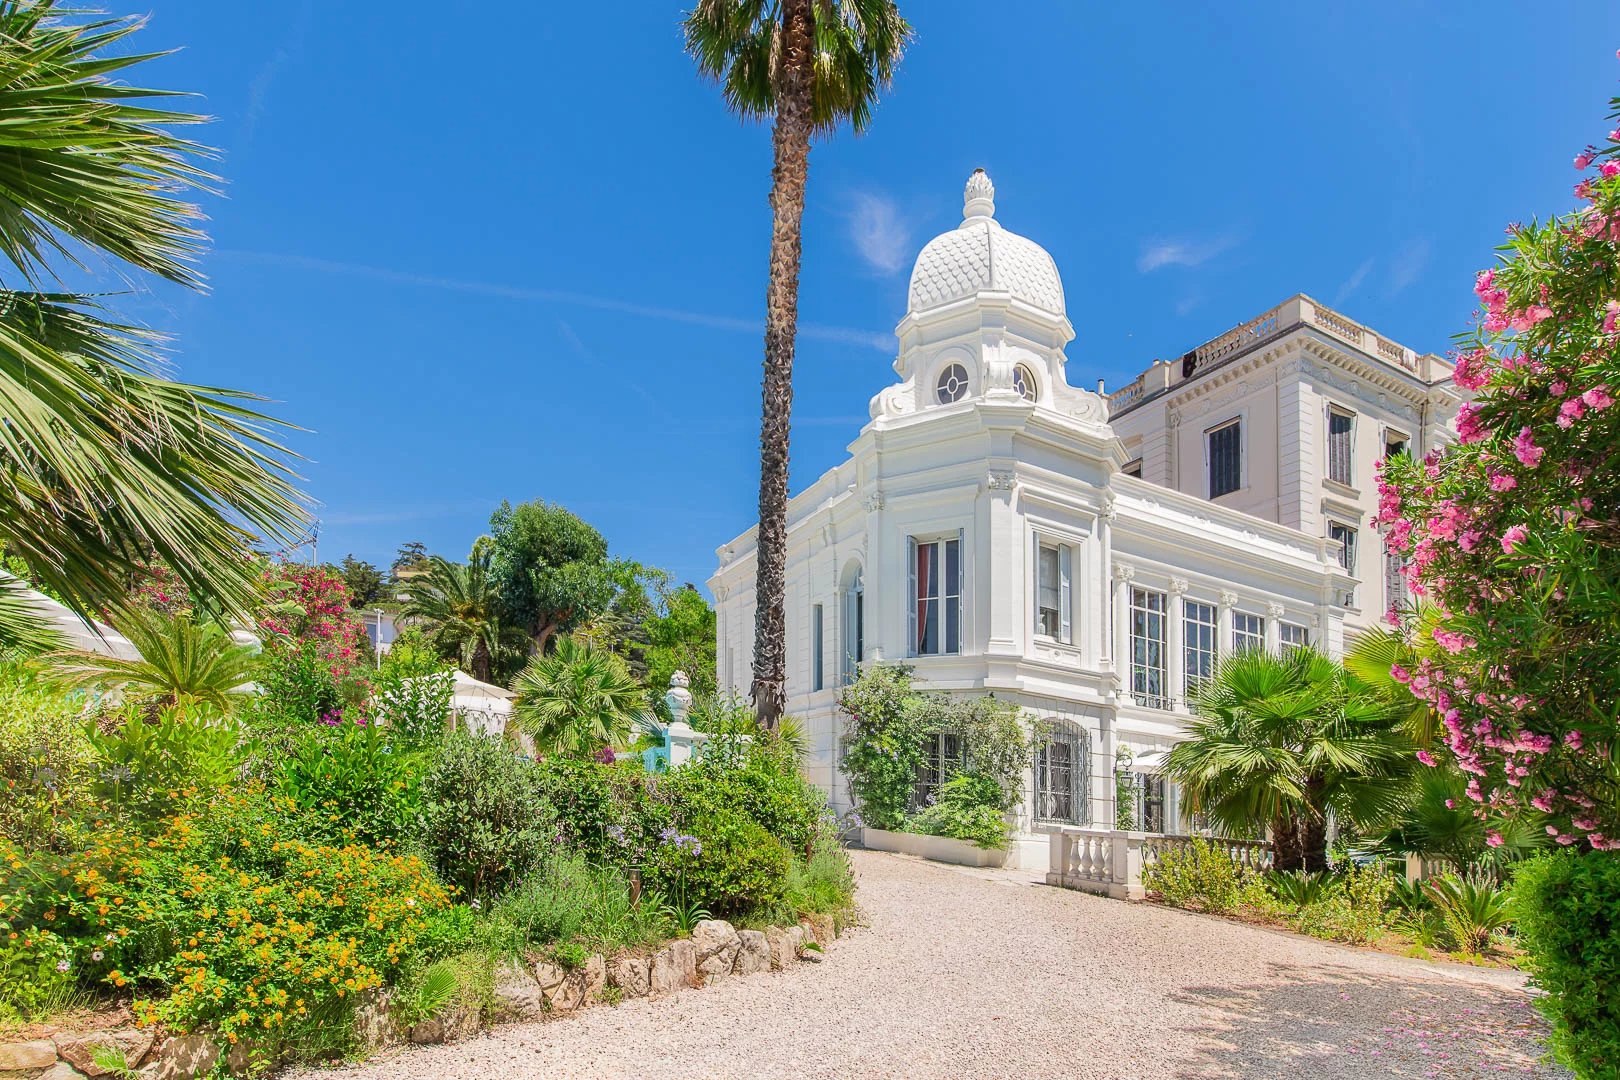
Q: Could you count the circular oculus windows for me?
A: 2